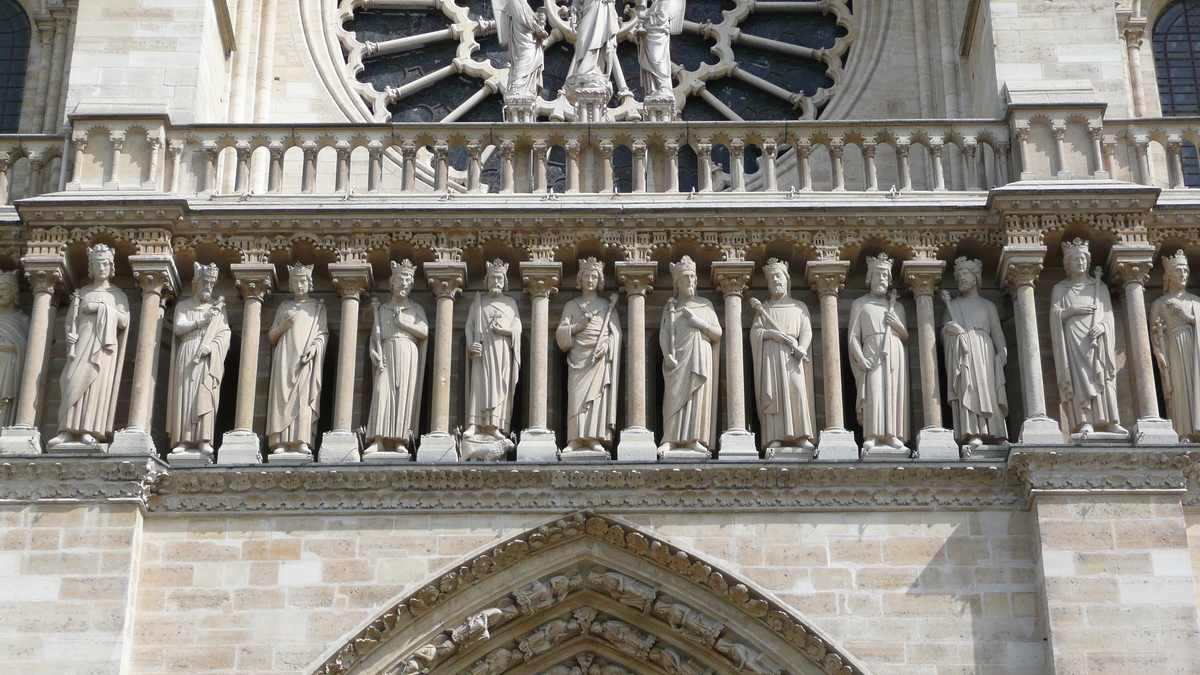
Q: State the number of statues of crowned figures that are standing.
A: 13